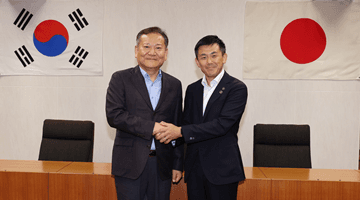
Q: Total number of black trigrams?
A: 4